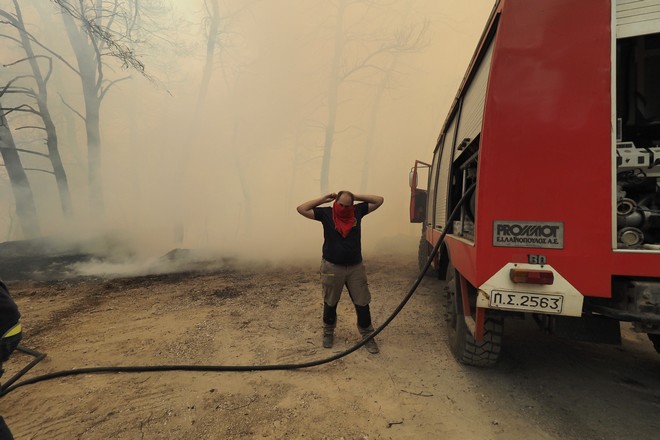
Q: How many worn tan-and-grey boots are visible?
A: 2